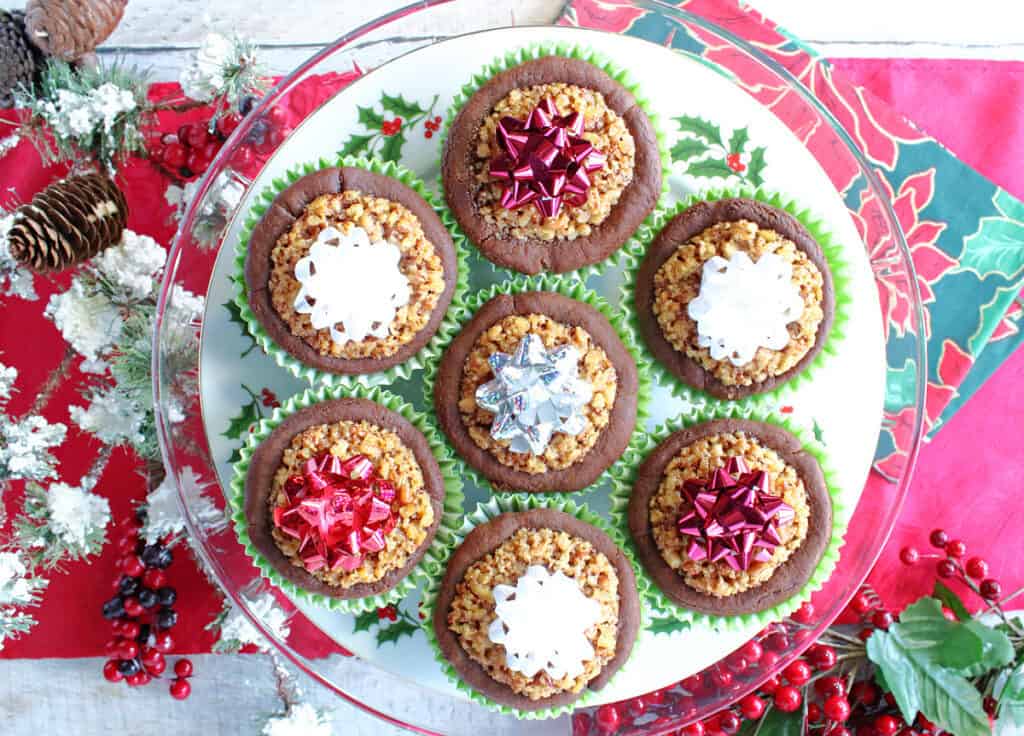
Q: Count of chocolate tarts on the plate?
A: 7